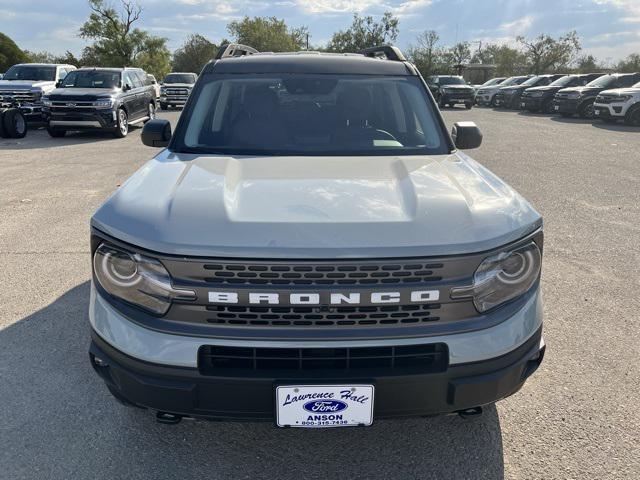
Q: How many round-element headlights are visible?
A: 2